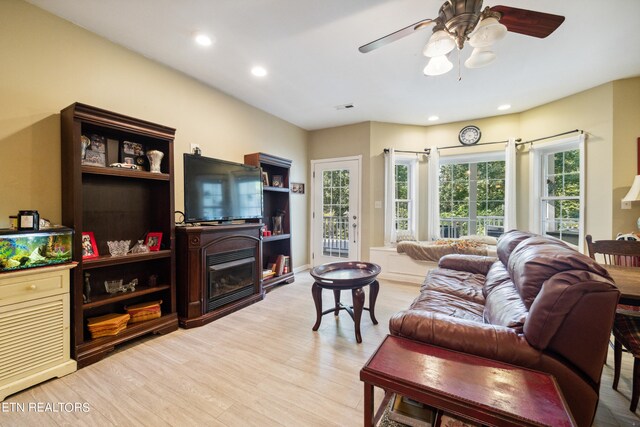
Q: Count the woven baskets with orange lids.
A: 2